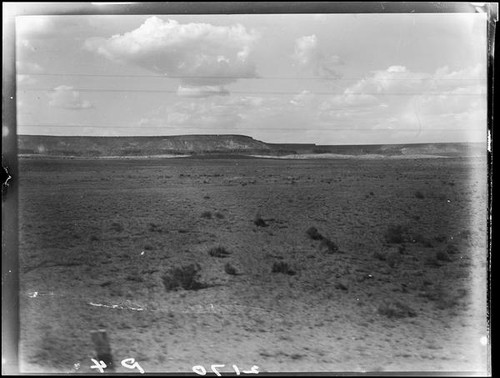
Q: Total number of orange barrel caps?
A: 0